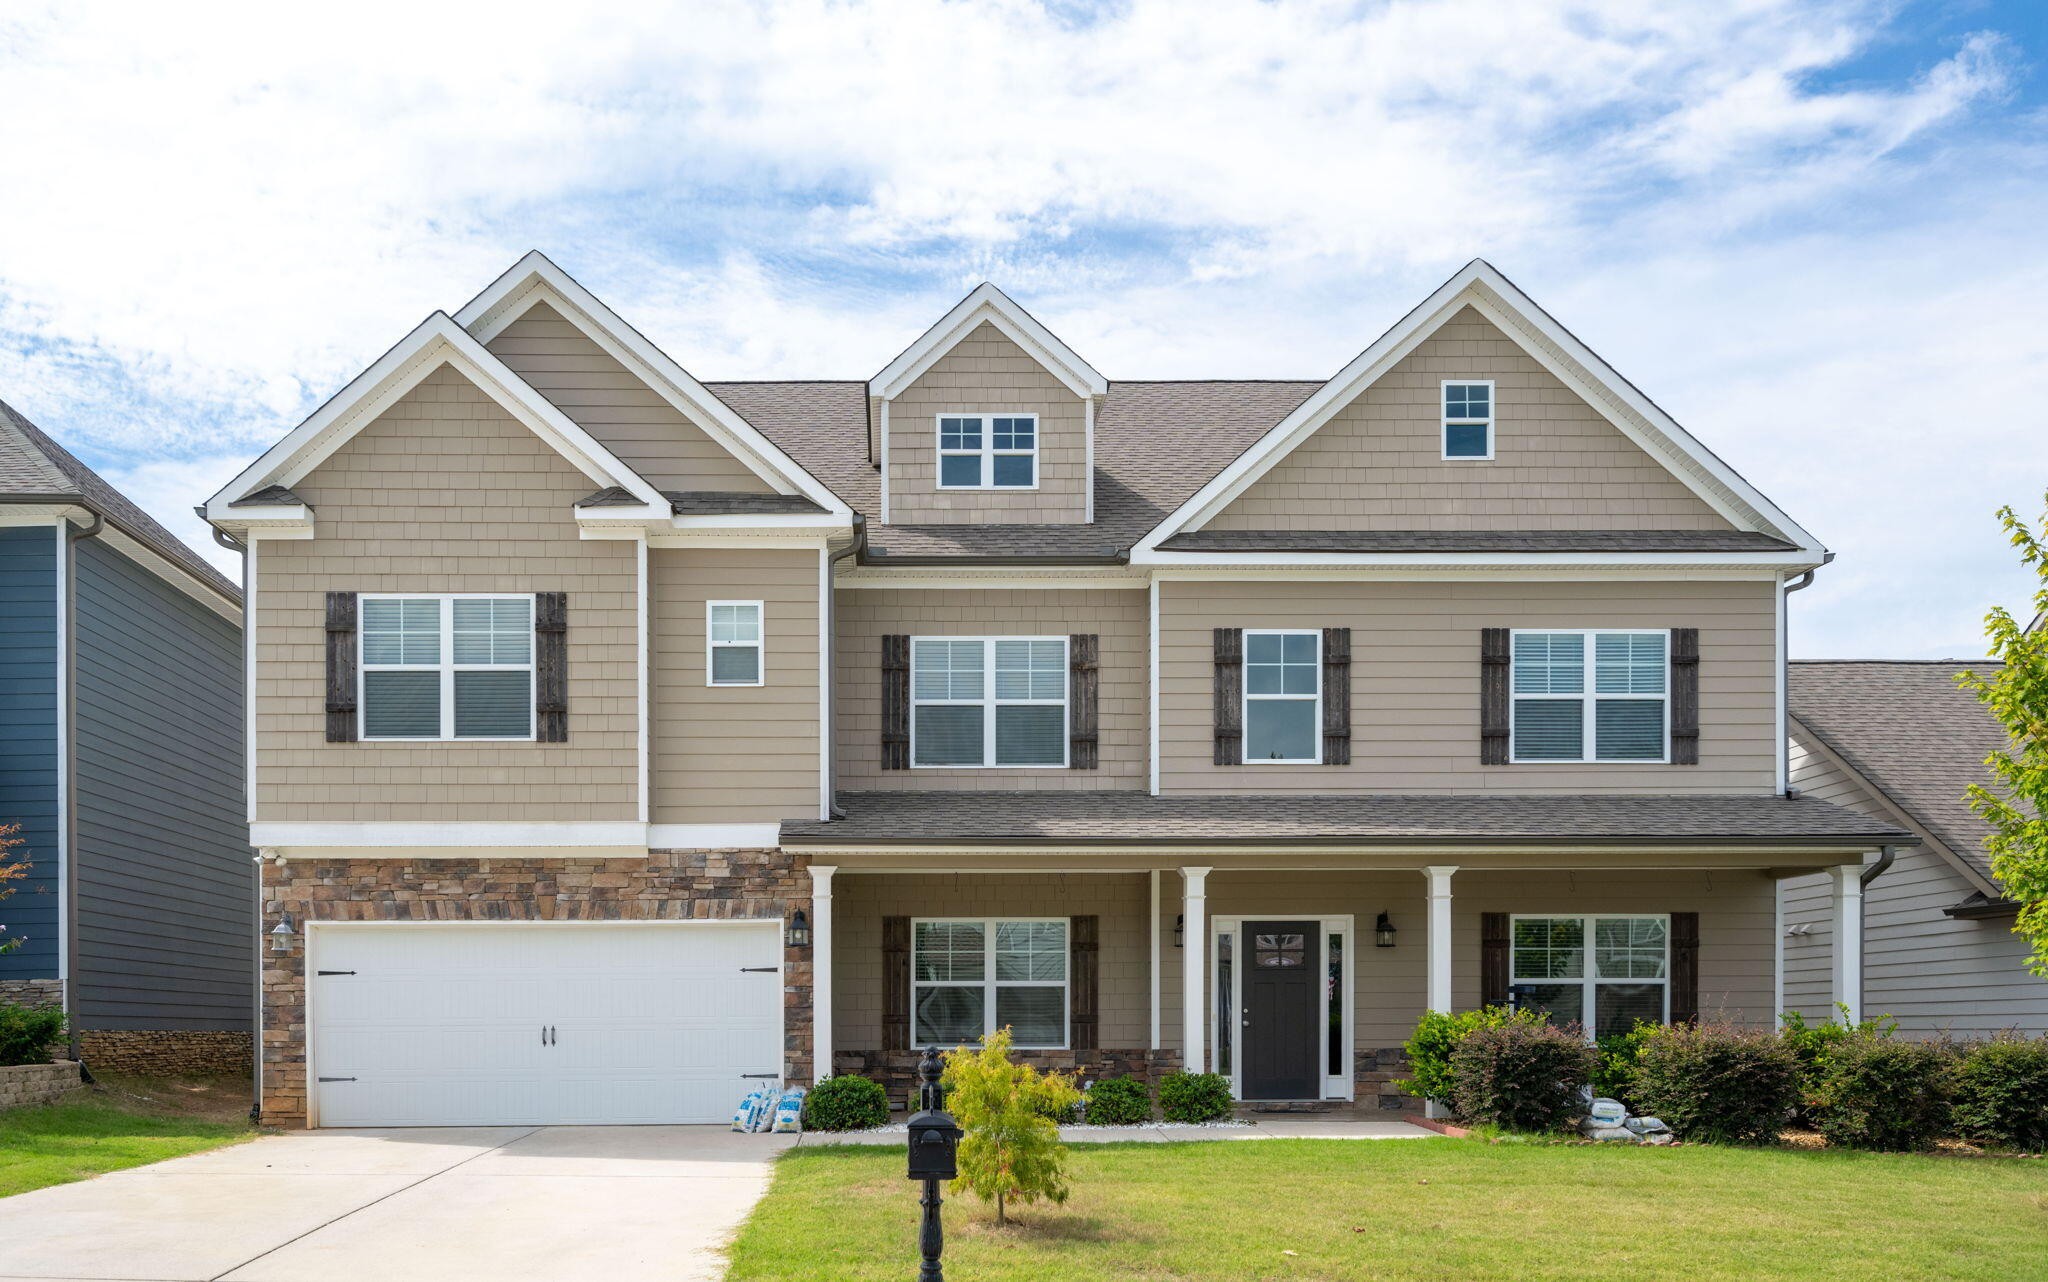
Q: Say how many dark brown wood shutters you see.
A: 12